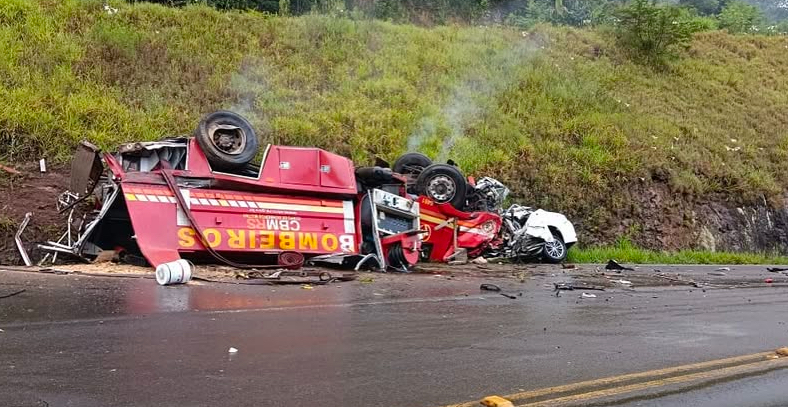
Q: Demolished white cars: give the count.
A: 1